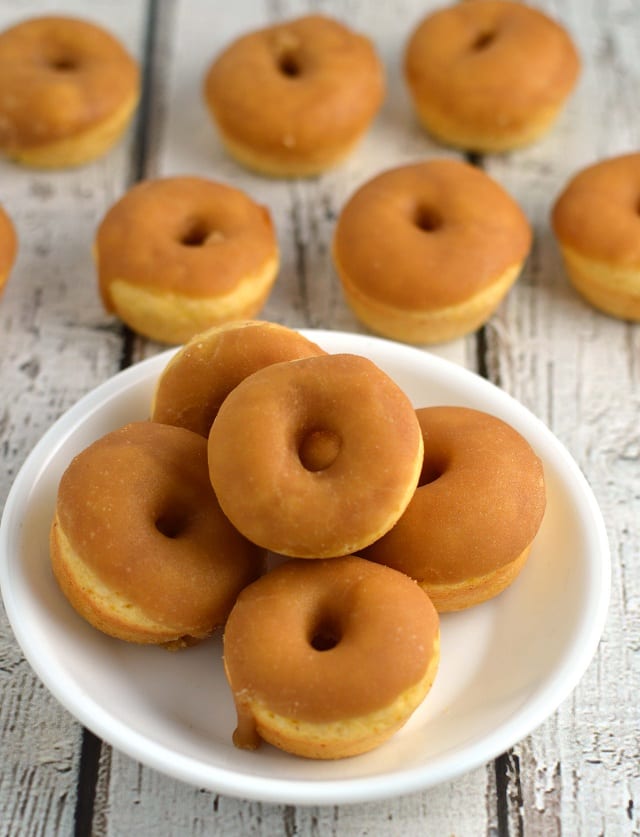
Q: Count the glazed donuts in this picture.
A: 12